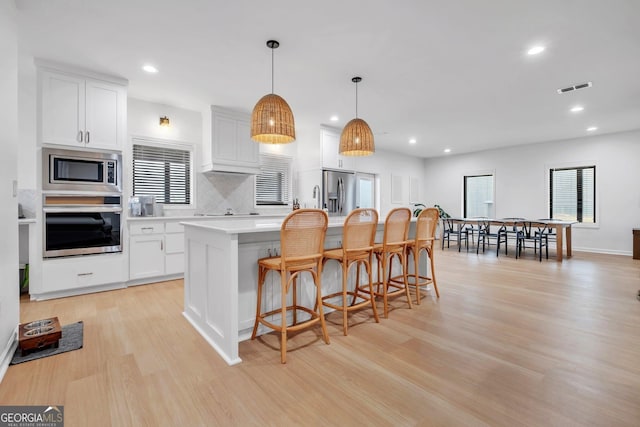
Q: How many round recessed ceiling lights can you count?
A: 7